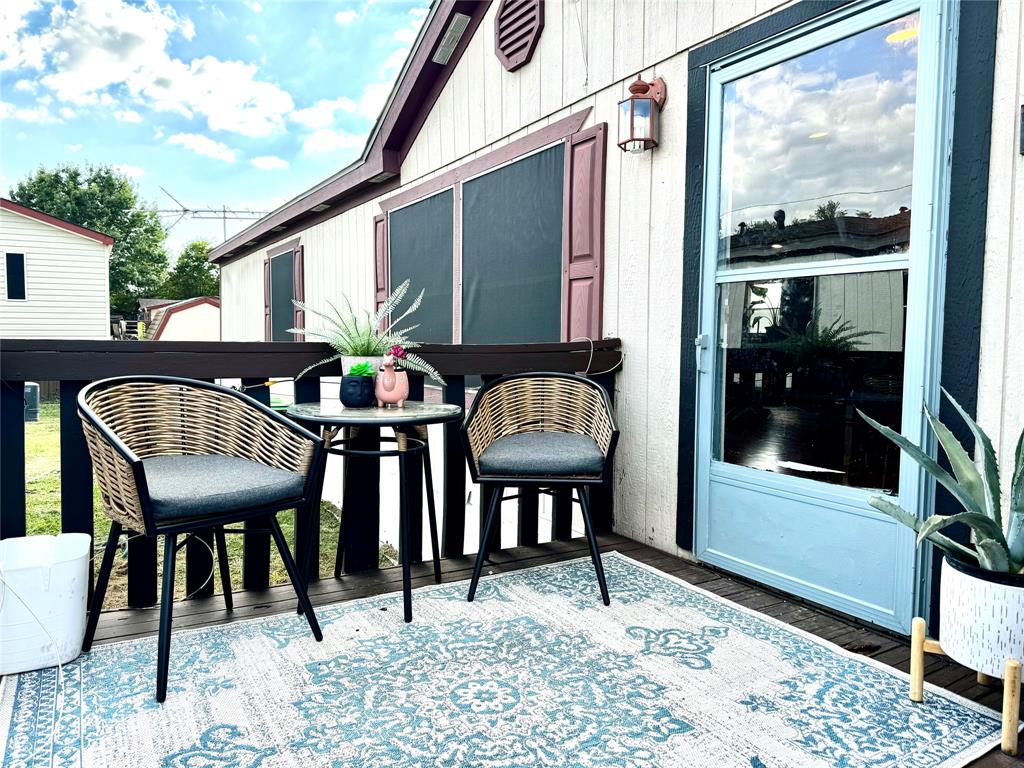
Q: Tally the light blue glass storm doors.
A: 1